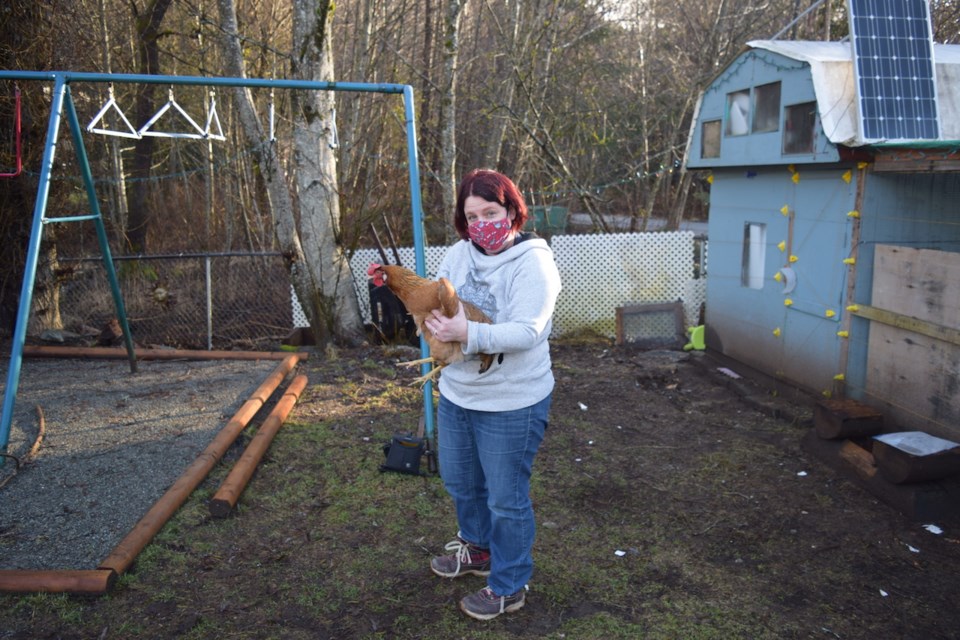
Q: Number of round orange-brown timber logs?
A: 4